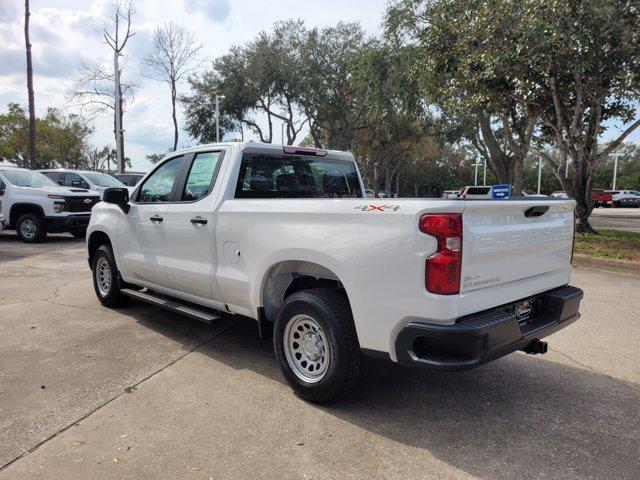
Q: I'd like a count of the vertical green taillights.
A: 0